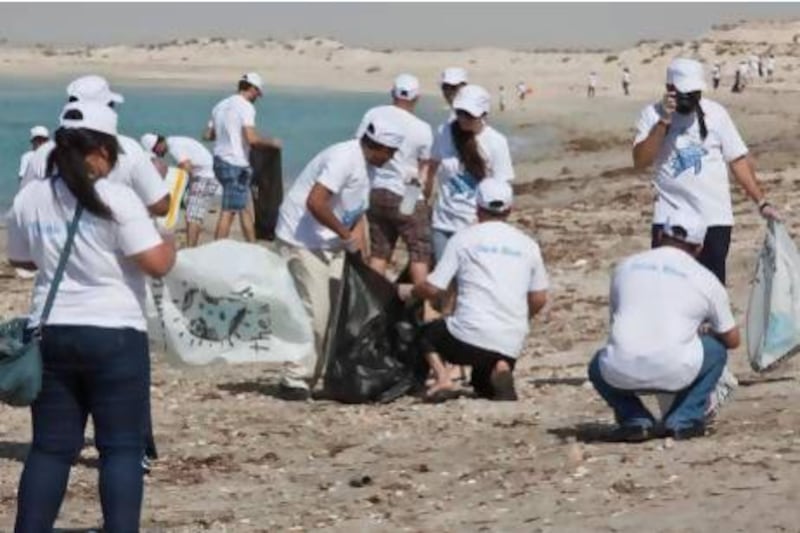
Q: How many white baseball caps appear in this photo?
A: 12